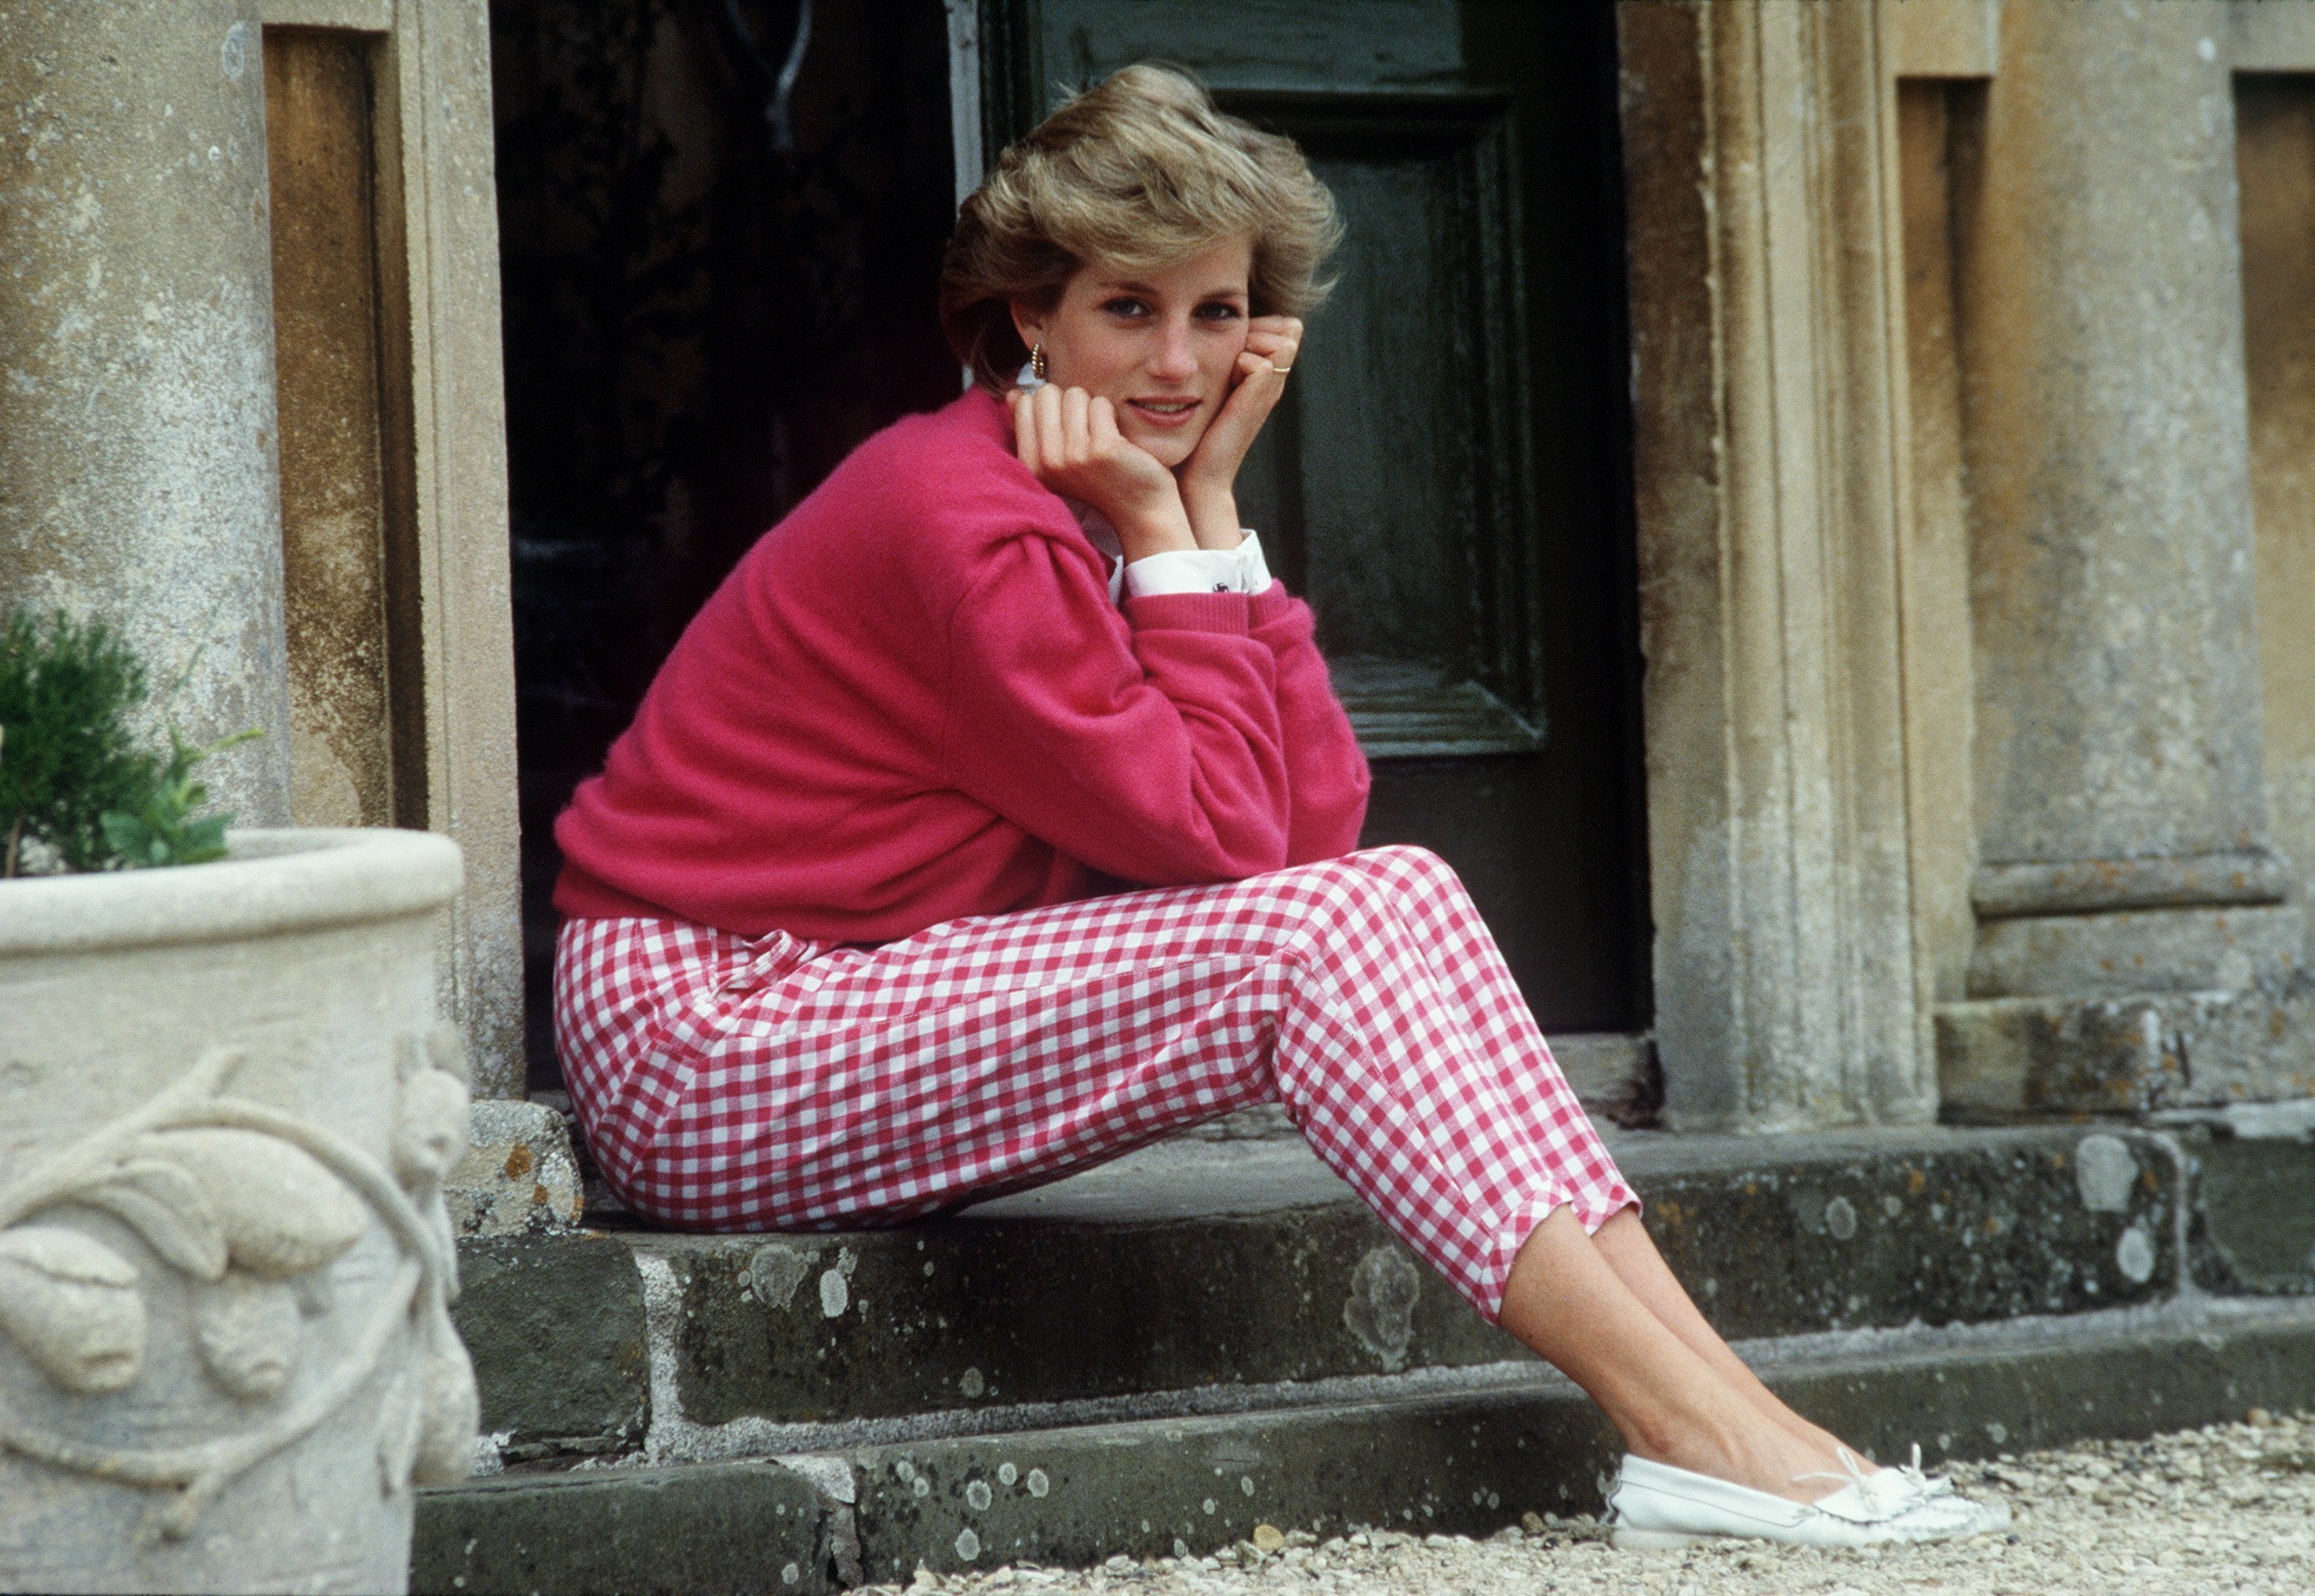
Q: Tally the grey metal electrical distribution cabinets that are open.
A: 0